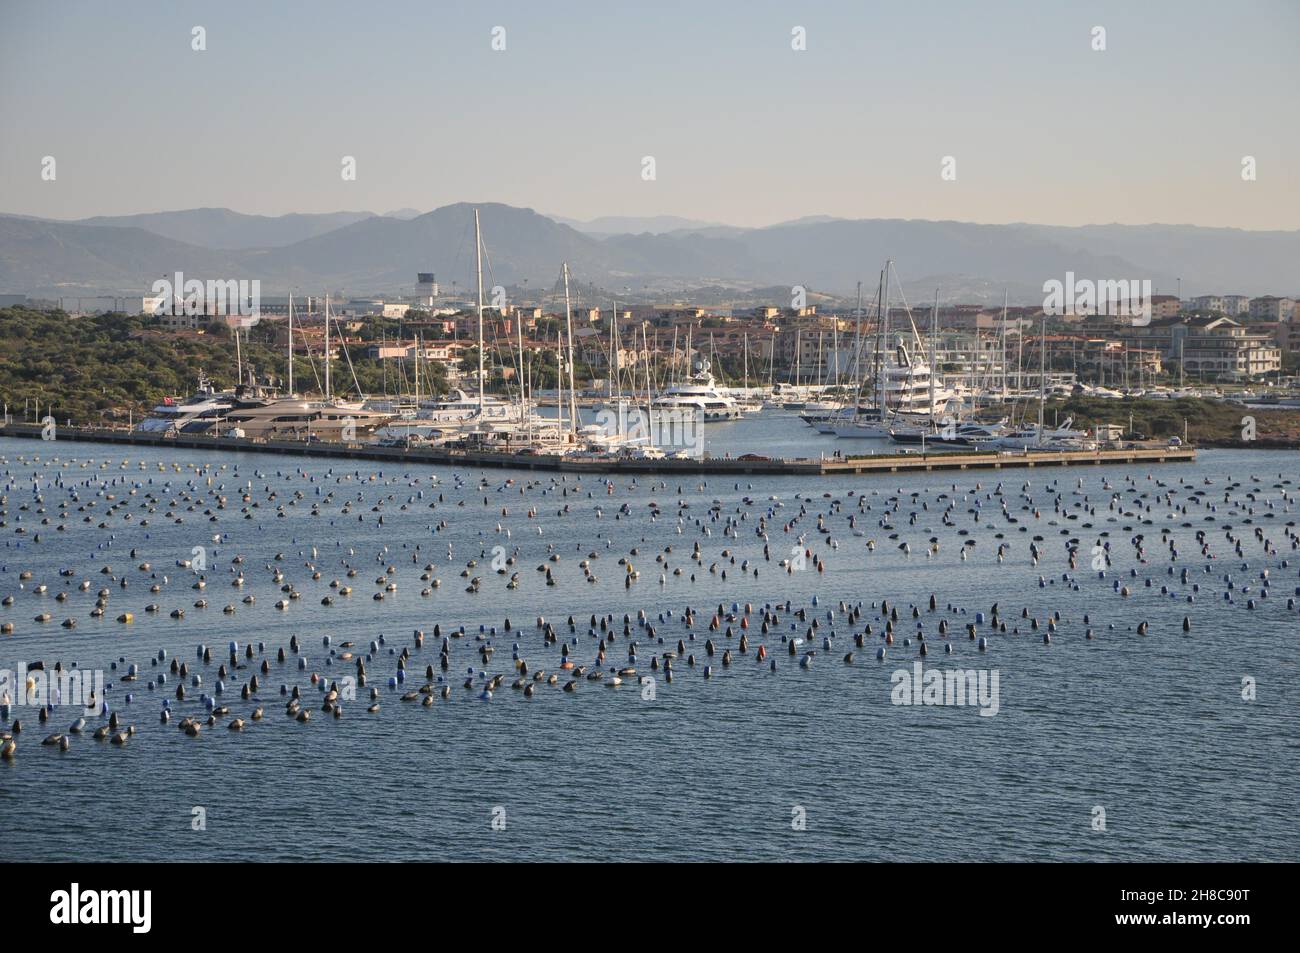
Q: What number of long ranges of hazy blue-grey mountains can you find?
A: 1